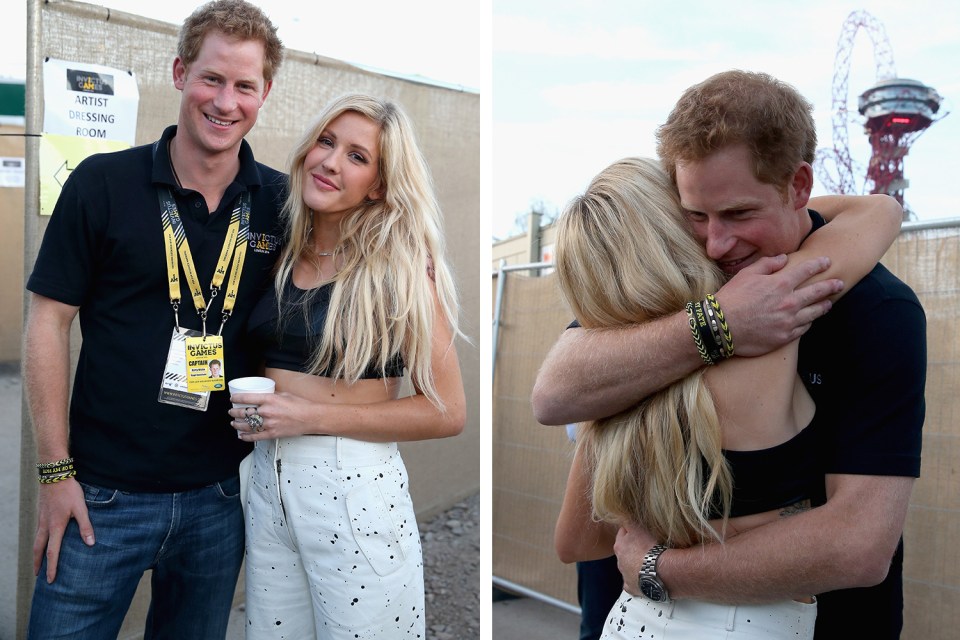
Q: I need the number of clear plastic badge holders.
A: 1